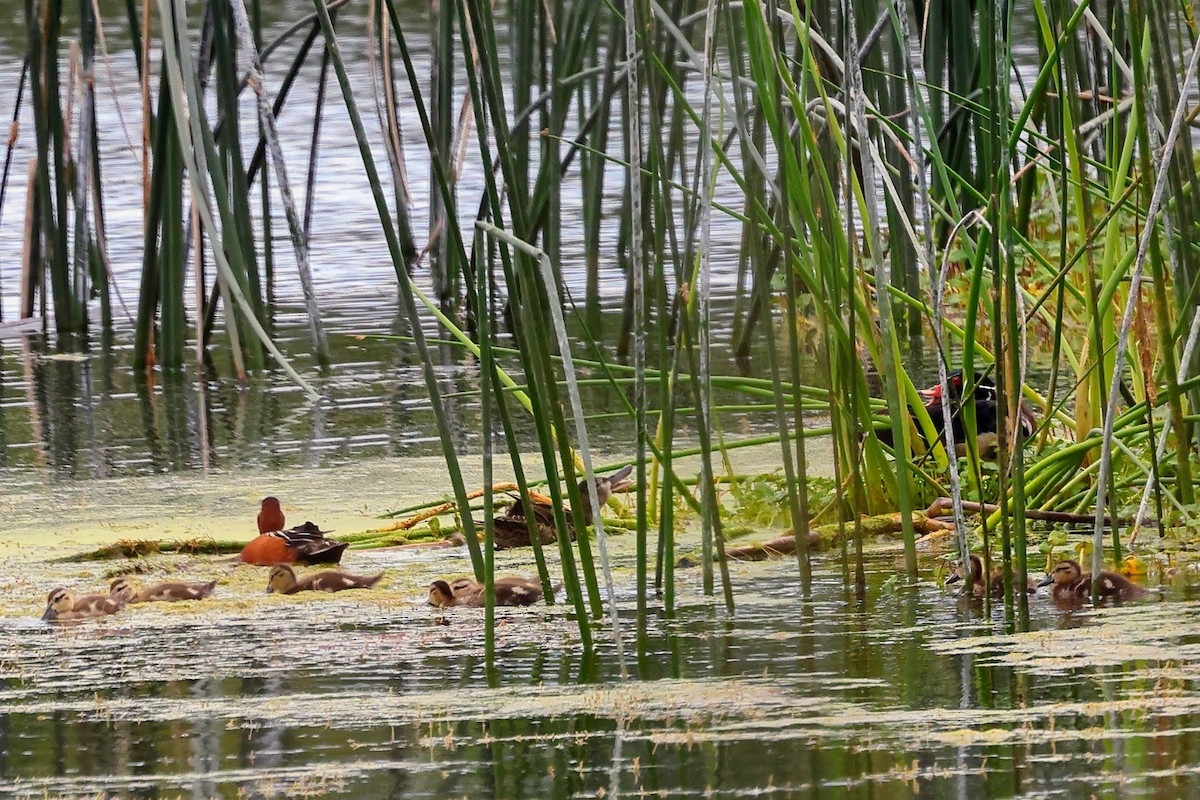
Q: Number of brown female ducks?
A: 1